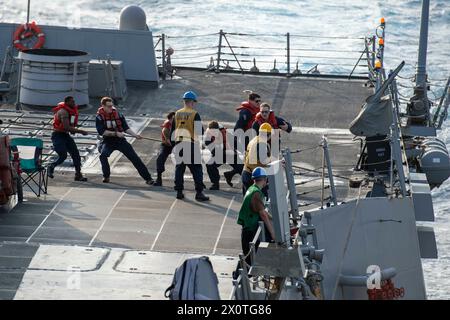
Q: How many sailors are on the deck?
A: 9